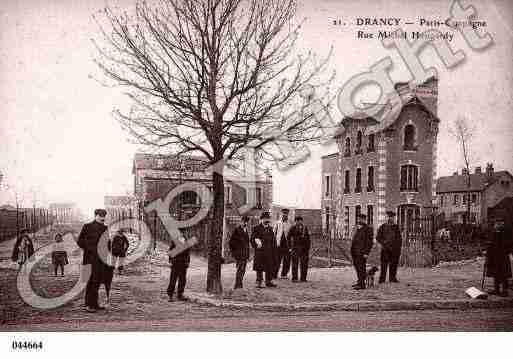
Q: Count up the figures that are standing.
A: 12